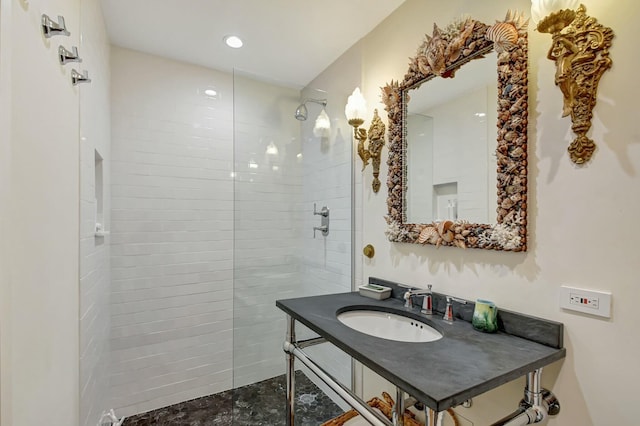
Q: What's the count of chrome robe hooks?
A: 3